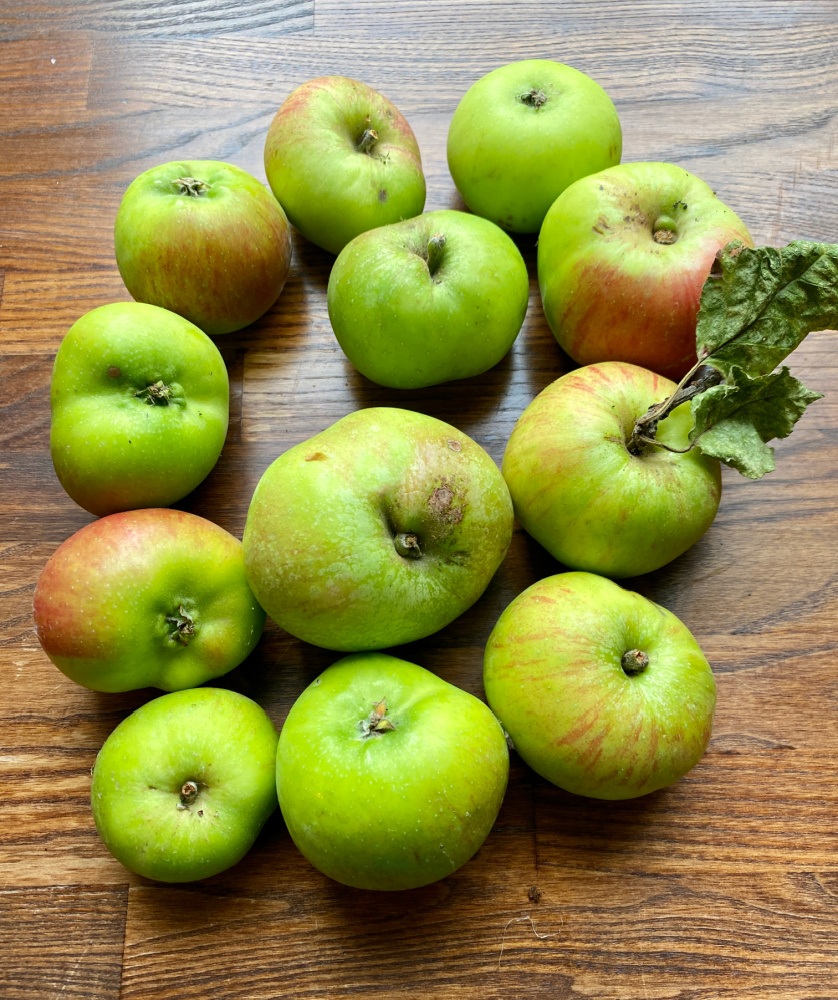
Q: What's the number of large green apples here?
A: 12